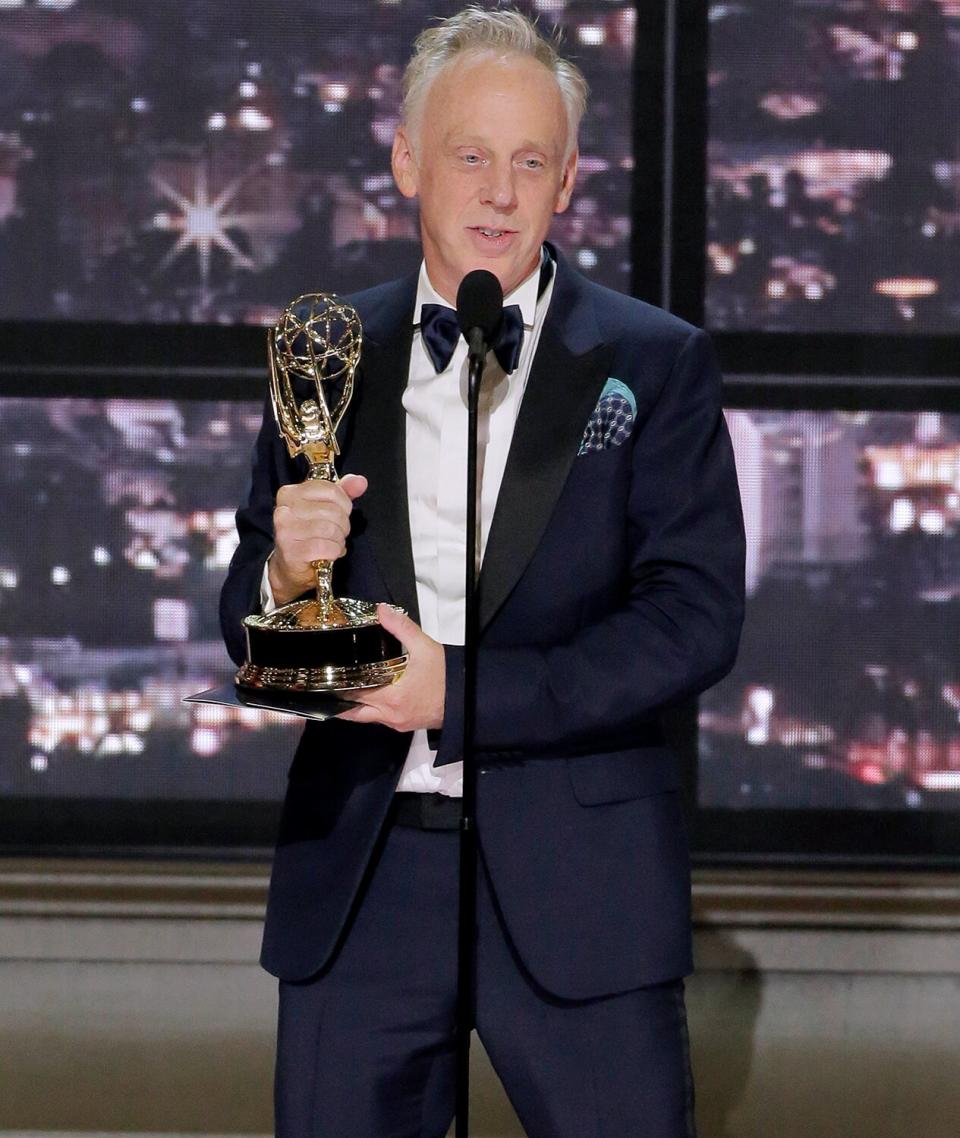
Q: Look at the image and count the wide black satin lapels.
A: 2